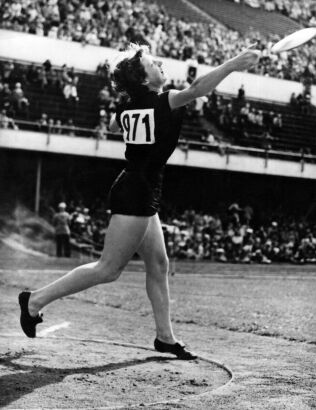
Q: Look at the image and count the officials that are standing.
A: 1